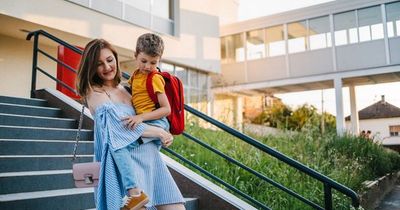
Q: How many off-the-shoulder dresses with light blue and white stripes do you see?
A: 1